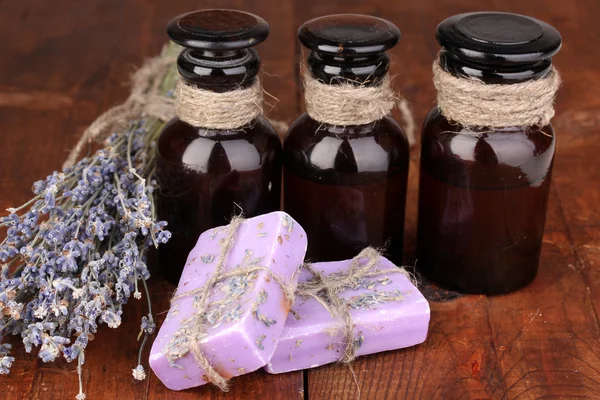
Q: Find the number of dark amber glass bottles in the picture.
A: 3